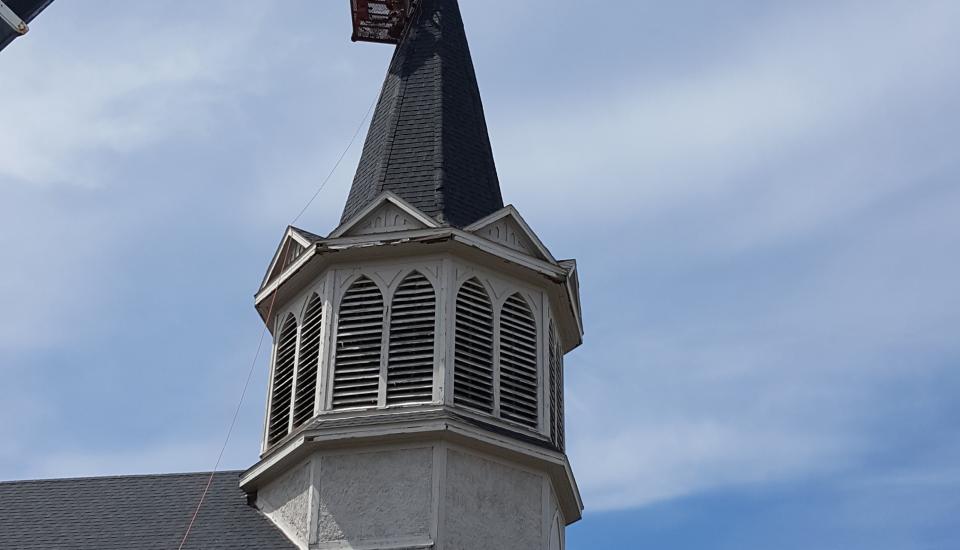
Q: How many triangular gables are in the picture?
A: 4